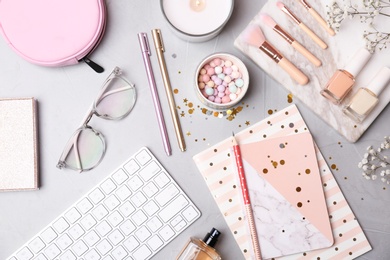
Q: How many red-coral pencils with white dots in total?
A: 1